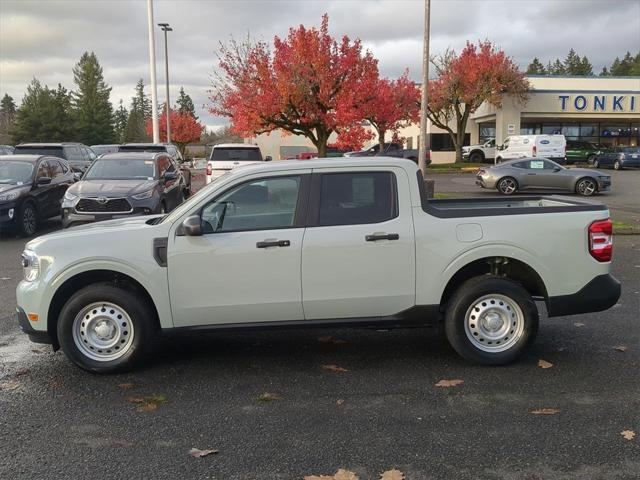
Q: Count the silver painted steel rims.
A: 2